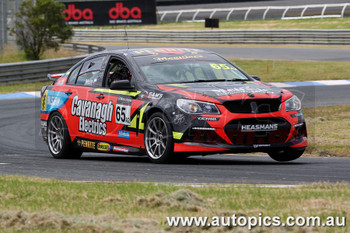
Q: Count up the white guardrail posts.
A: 11